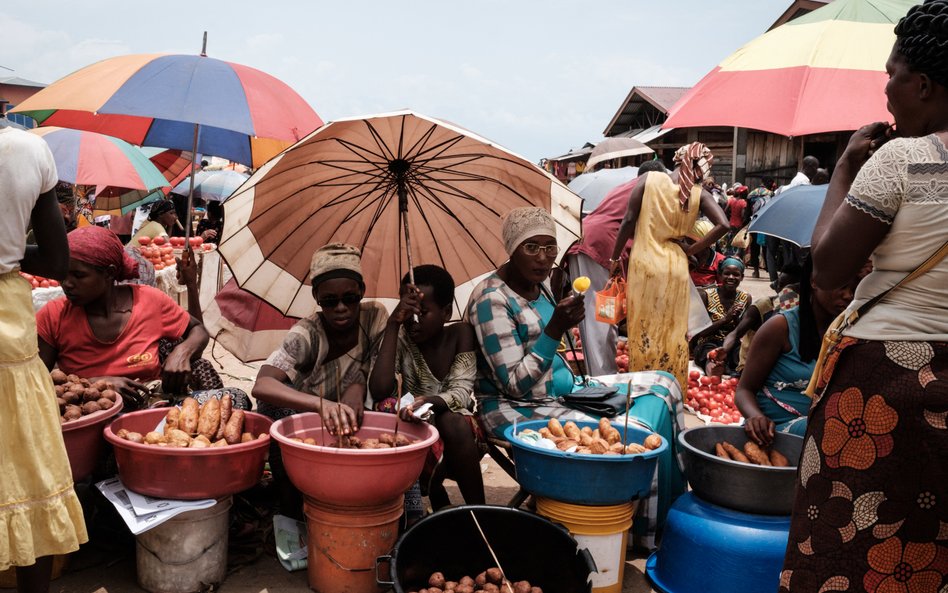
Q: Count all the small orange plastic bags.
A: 1